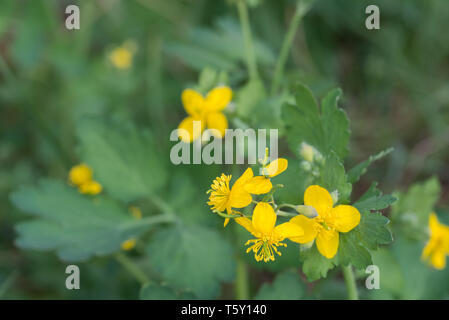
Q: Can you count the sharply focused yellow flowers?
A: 3